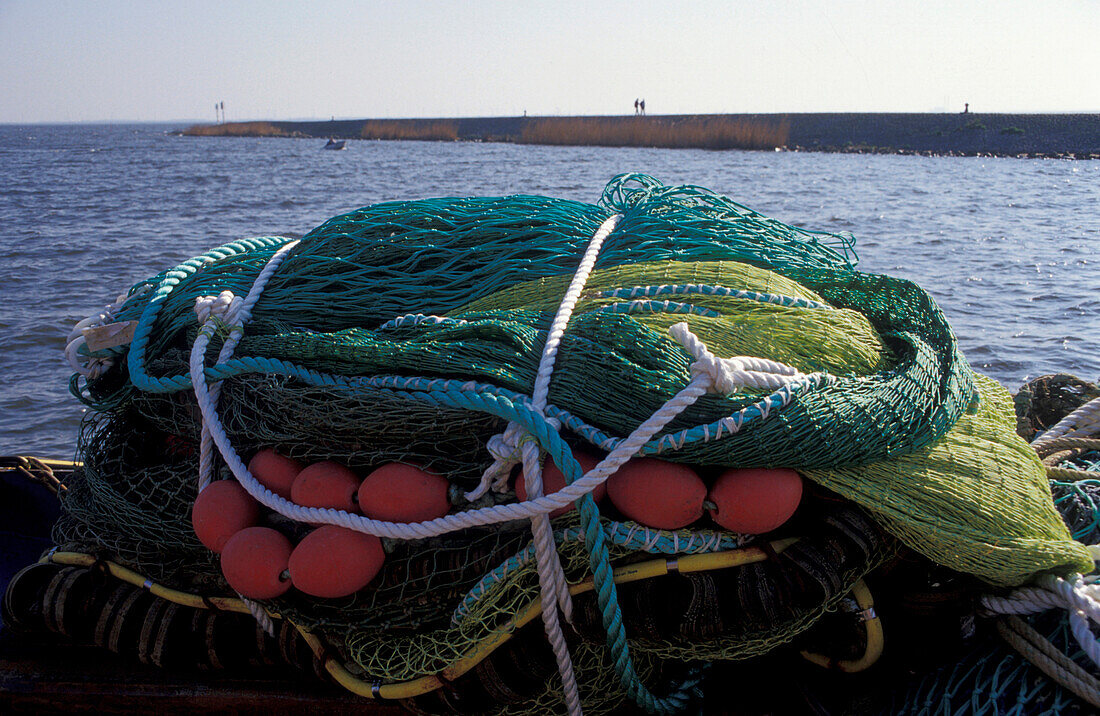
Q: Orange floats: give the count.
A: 9